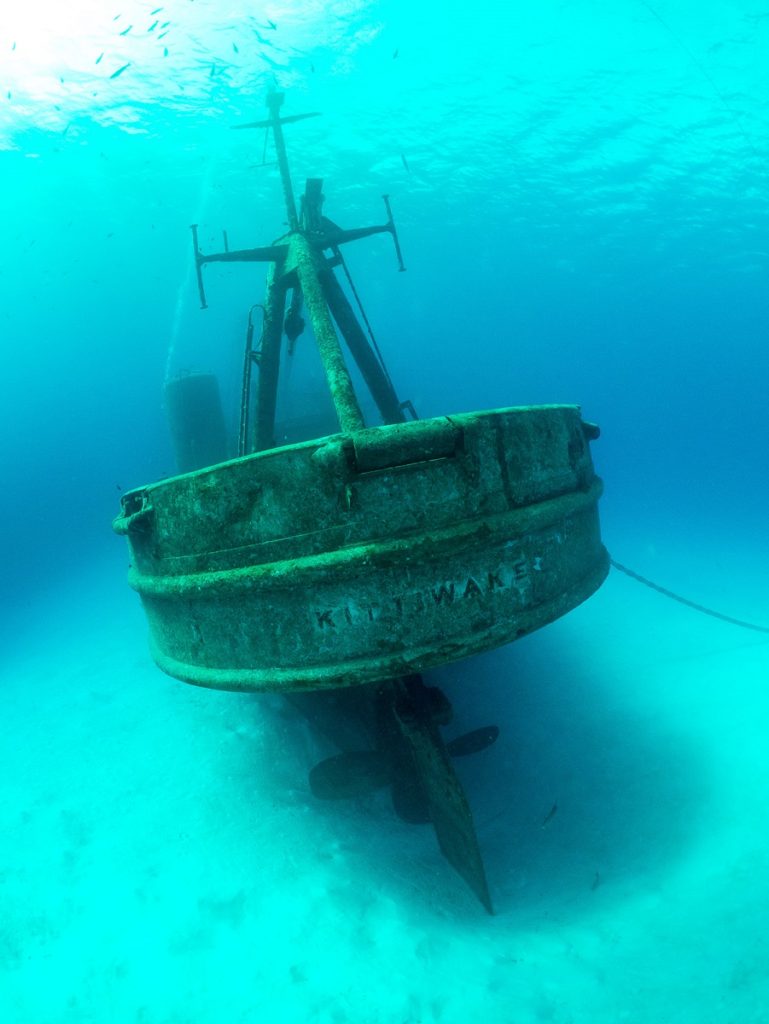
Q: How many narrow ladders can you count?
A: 1